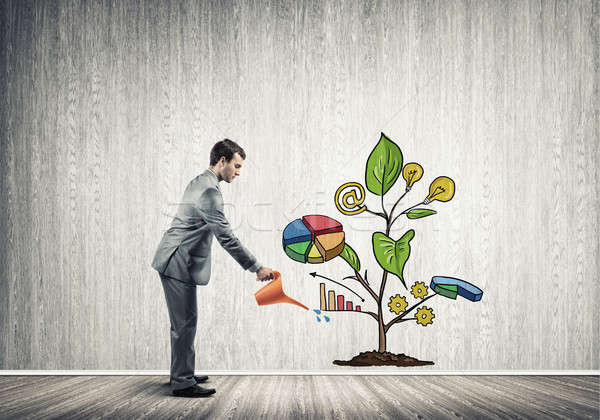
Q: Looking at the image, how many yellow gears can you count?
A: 3